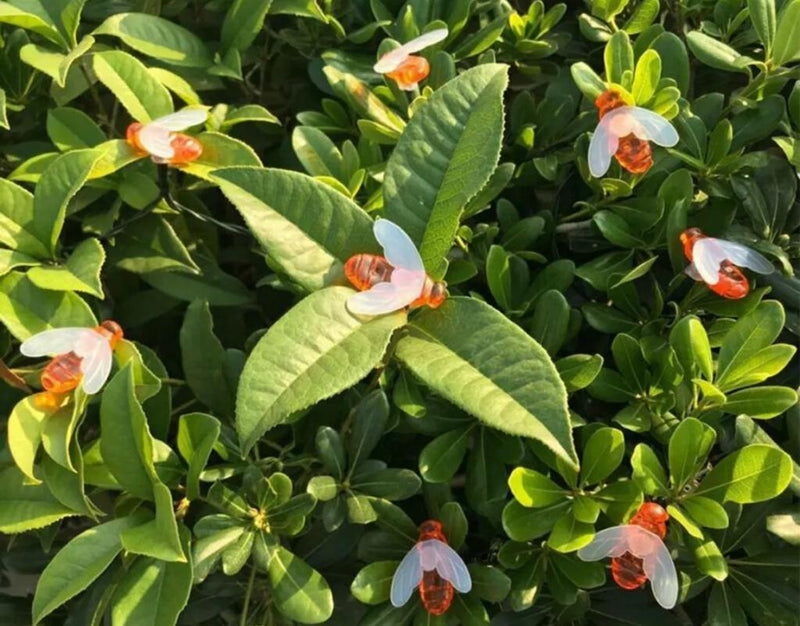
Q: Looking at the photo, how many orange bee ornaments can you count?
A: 8